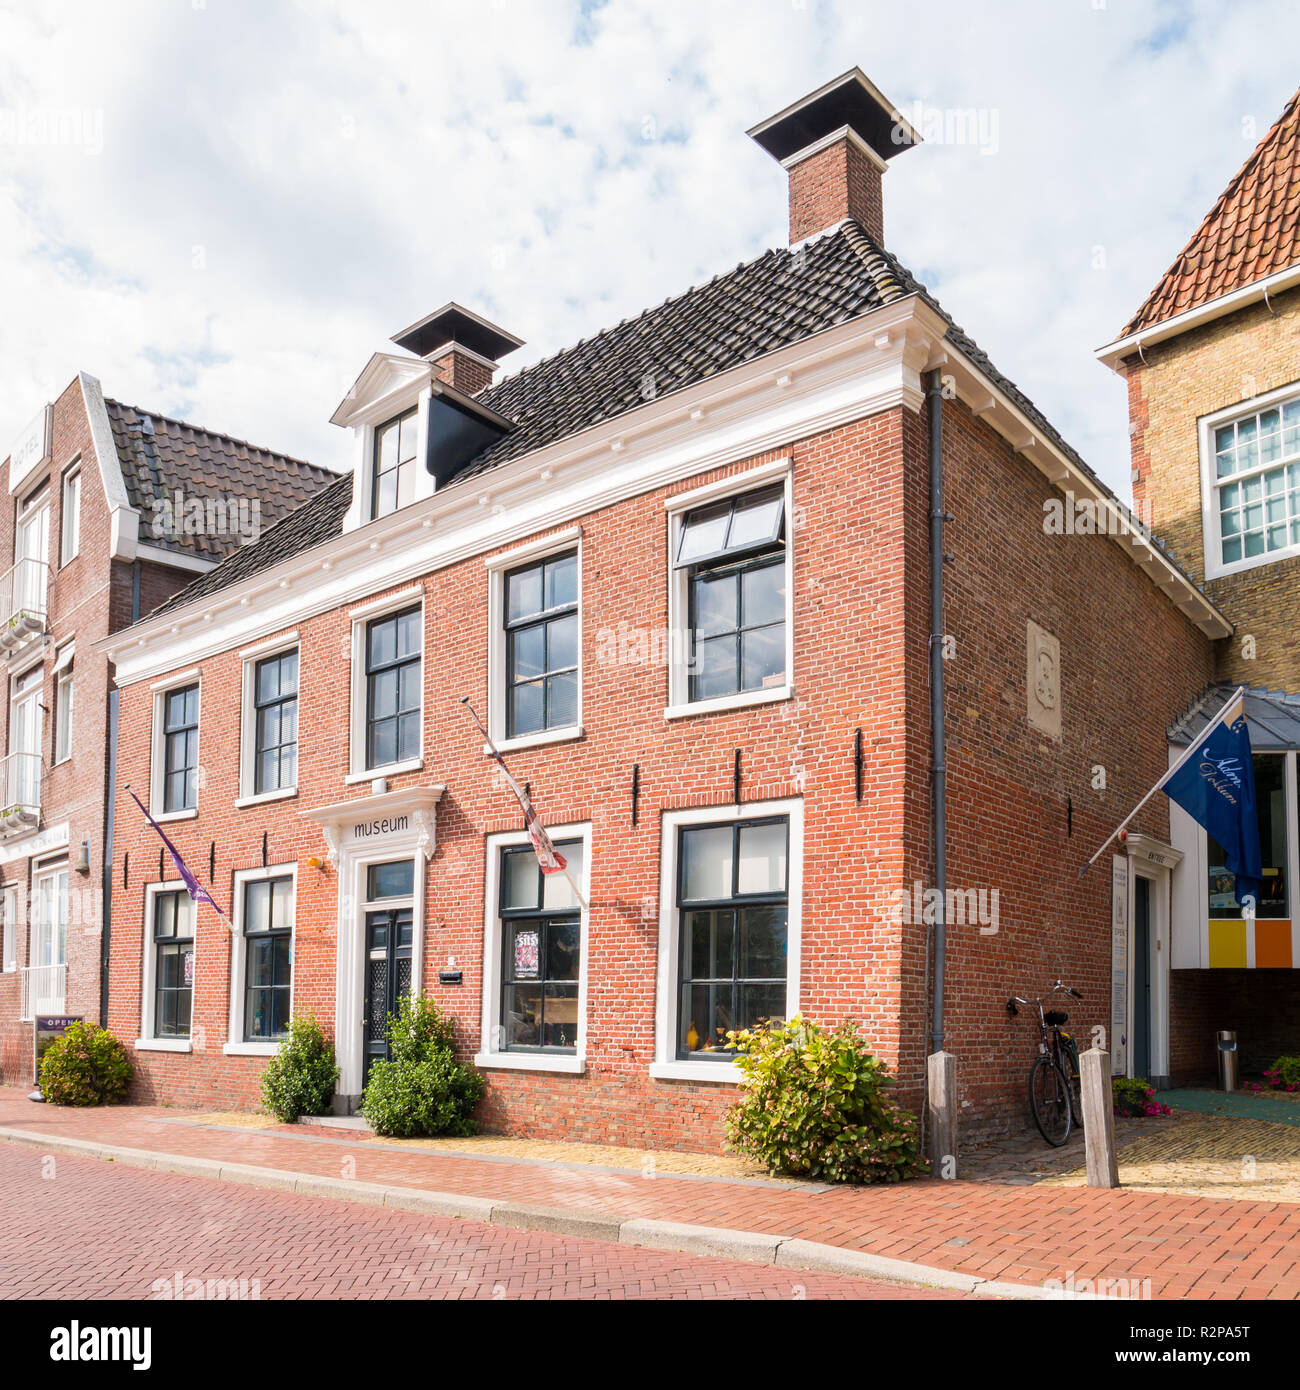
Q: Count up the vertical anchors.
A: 9